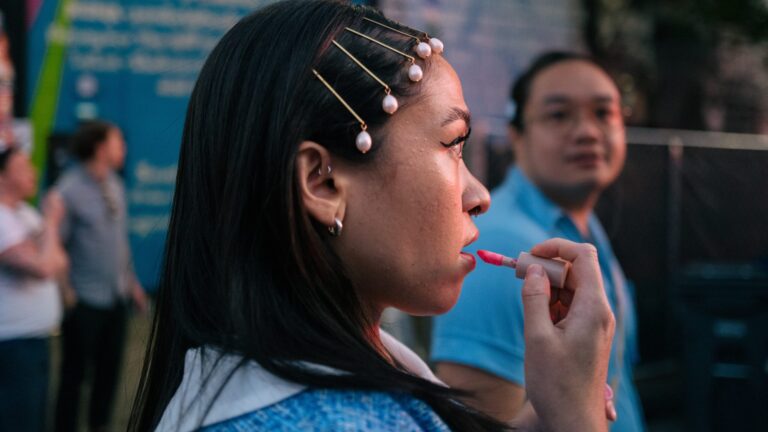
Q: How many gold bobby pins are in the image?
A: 5